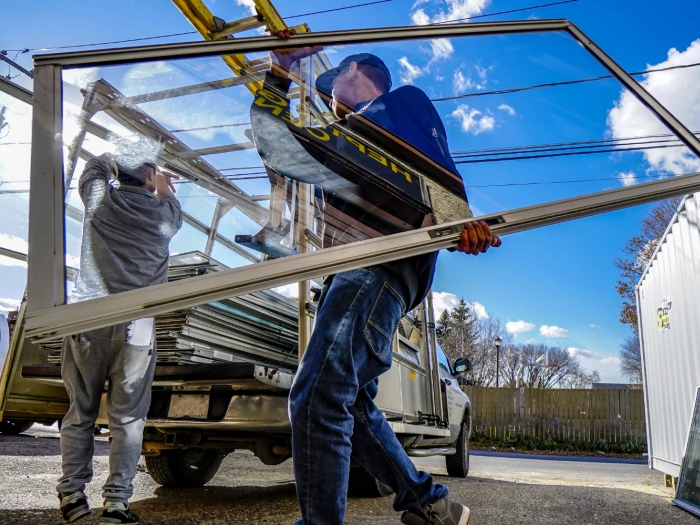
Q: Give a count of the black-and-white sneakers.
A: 2